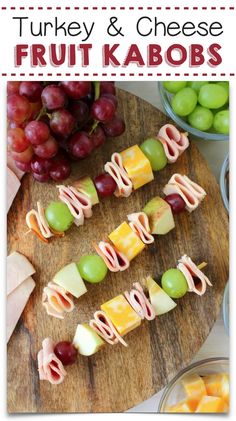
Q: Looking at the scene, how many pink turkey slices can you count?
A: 12